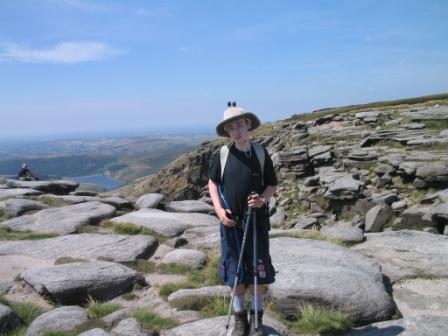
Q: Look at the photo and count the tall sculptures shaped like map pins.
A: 0